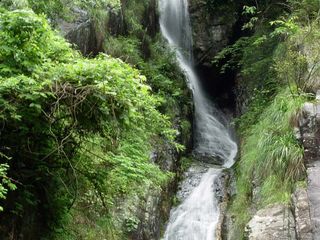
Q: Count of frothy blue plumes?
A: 0